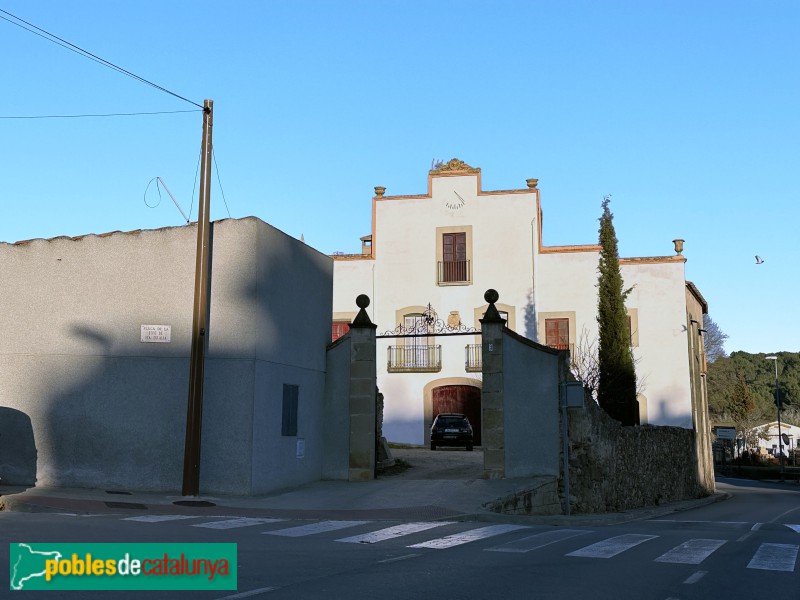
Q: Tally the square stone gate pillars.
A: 2